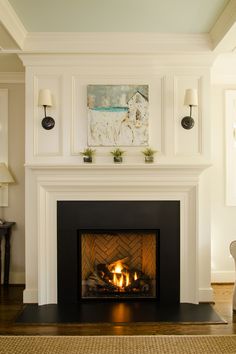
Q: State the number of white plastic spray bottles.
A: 0